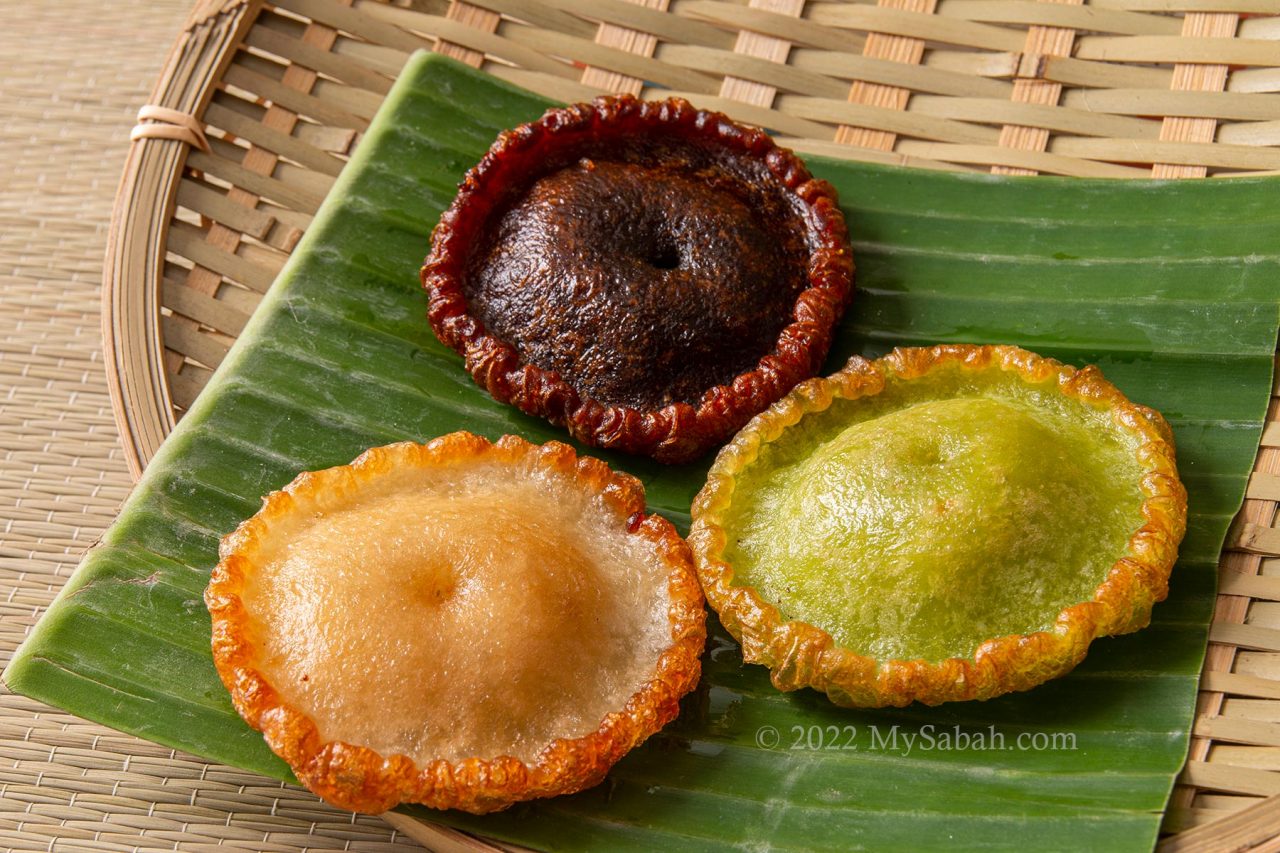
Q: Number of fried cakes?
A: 3